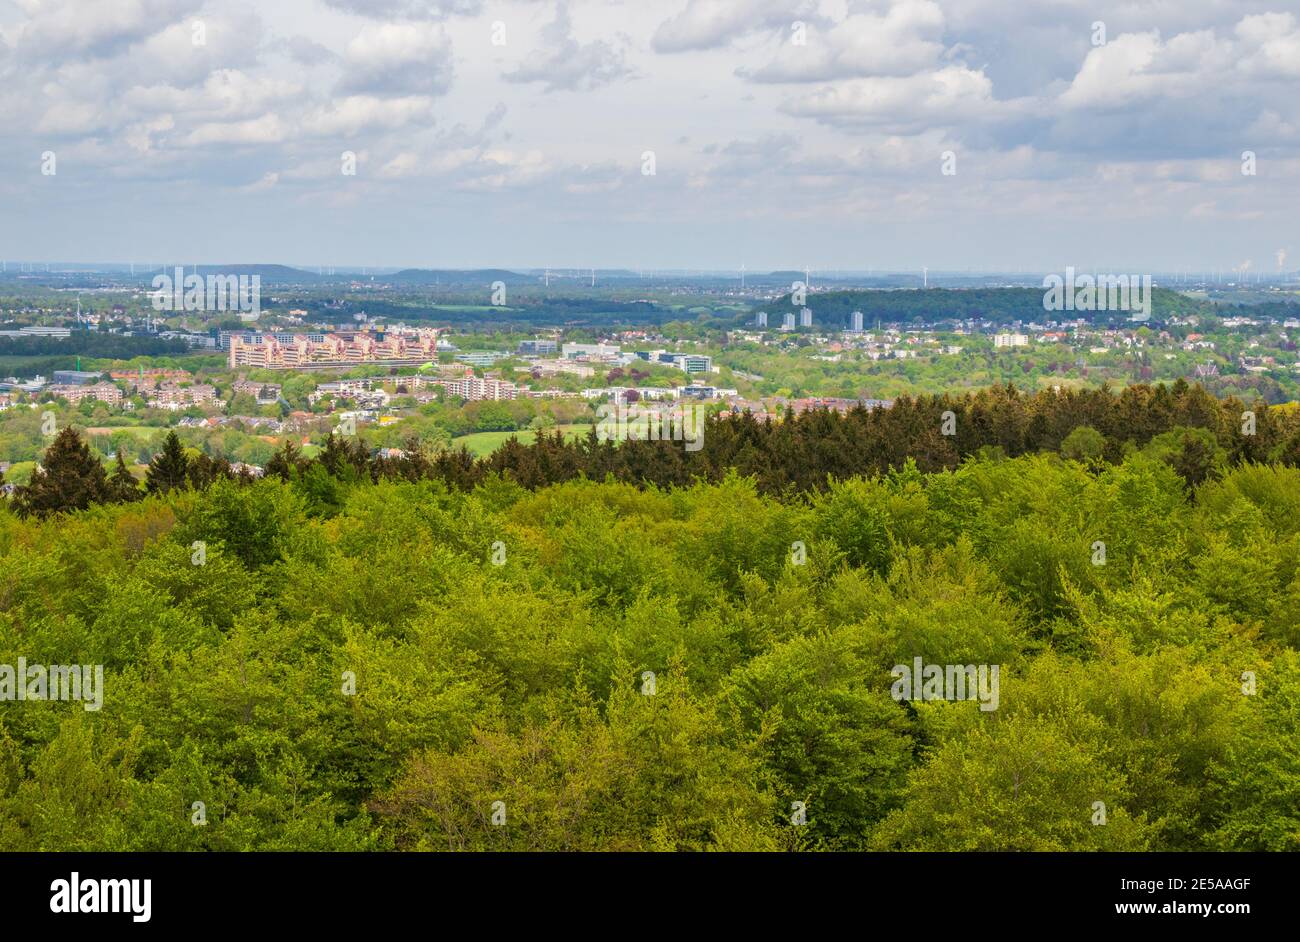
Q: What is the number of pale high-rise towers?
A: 4